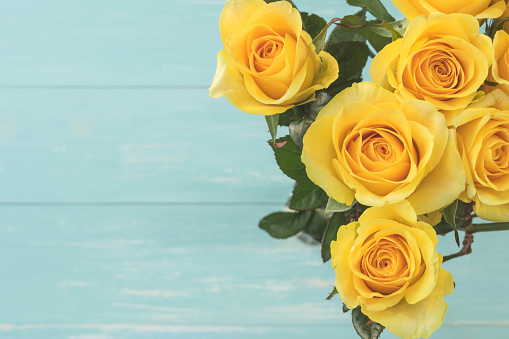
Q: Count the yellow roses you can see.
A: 7